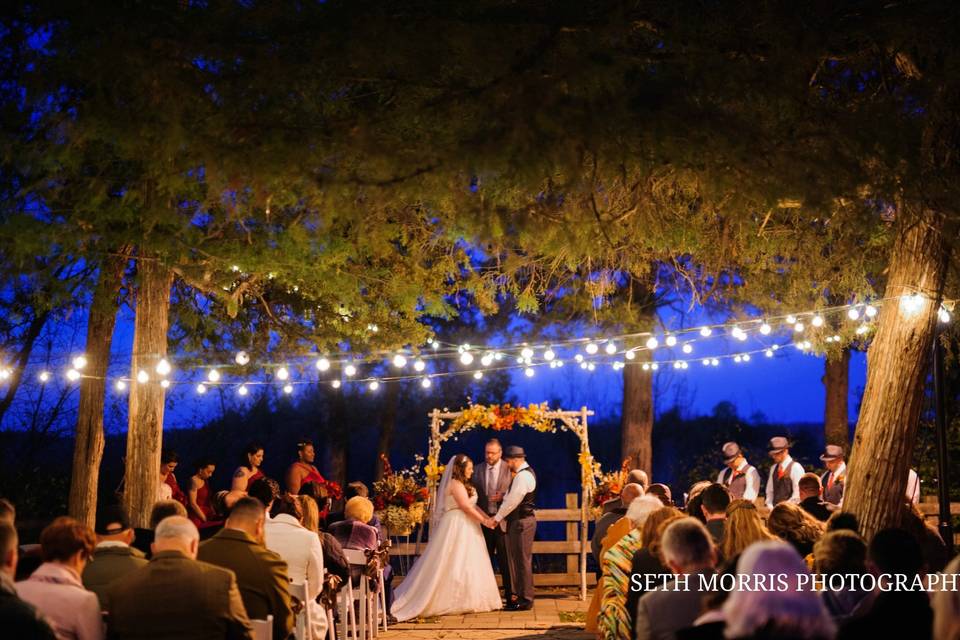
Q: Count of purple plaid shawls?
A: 1